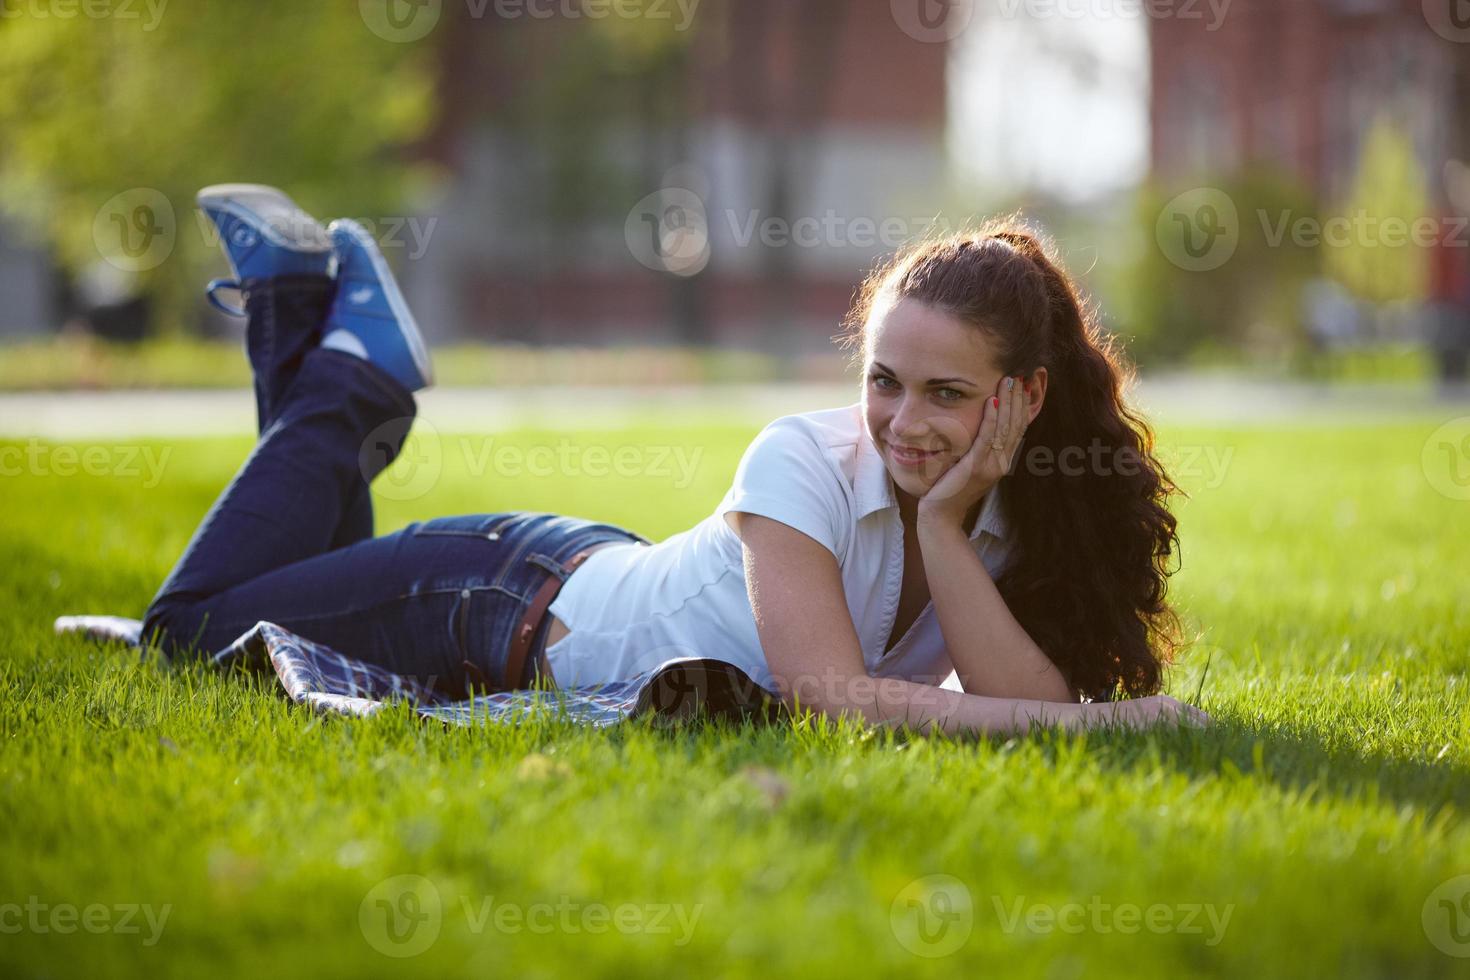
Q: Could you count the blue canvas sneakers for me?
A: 2